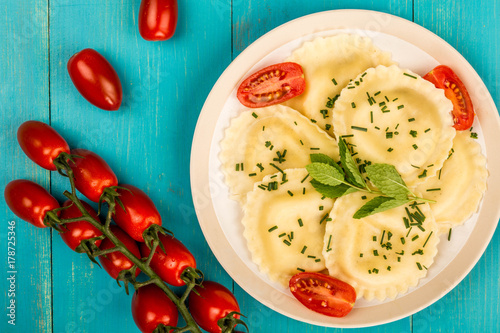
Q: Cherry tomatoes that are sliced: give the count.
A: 3